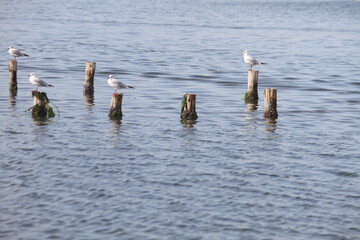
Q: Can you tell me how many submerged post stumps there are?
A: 7